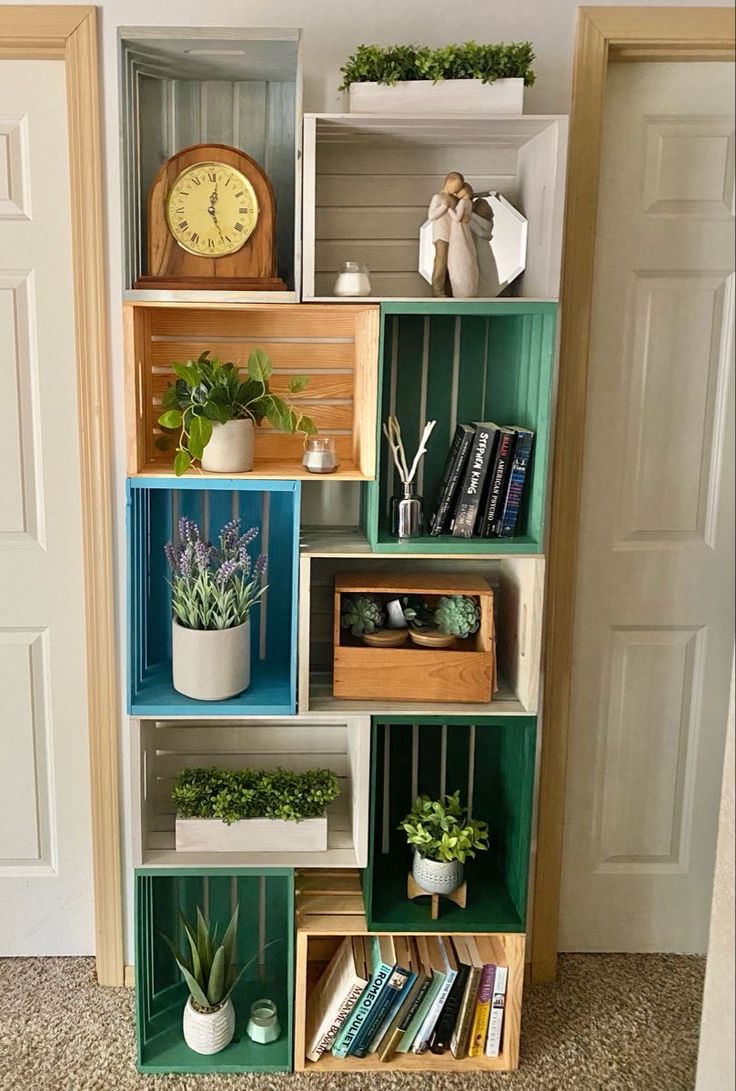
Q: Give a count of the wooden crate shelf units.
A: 10